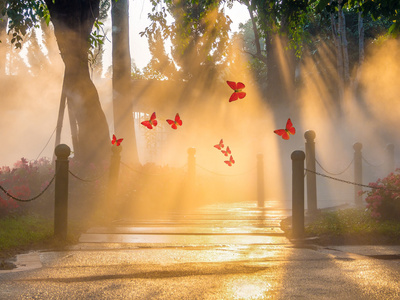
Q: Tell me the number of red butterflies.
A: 8